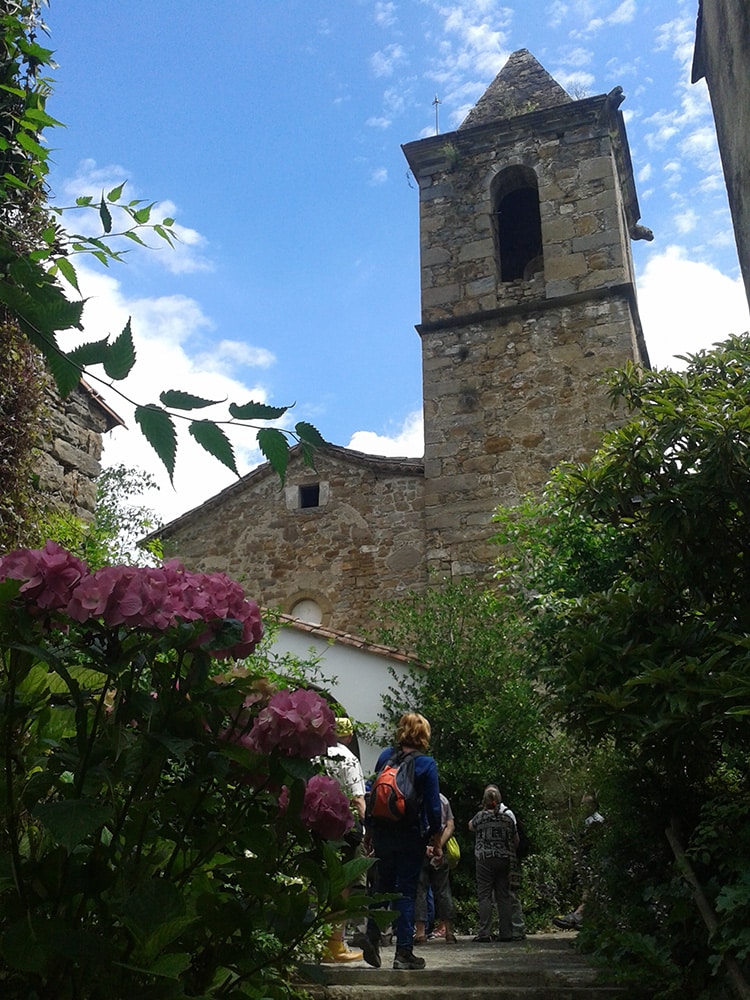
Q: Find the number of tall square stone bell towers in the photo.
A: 1